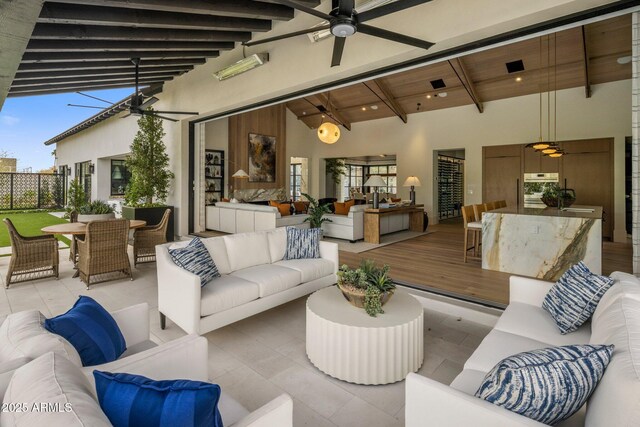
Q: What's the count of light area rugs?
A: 1